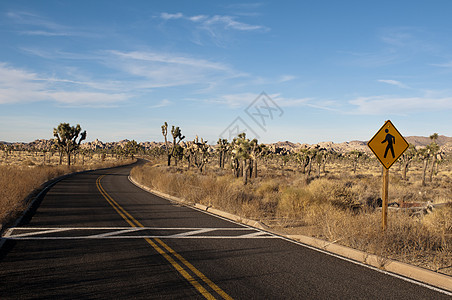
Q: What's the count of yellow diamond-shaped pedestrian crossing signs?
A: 1